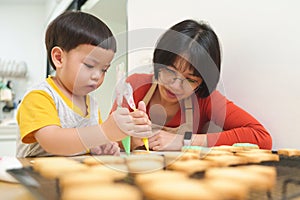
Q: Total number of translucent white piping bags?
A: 2